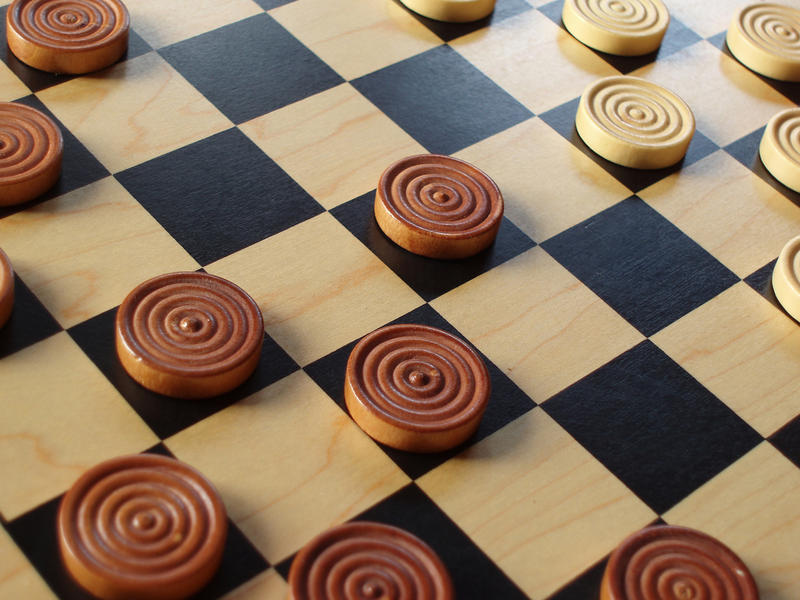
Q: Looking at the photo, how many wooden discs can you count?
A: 15